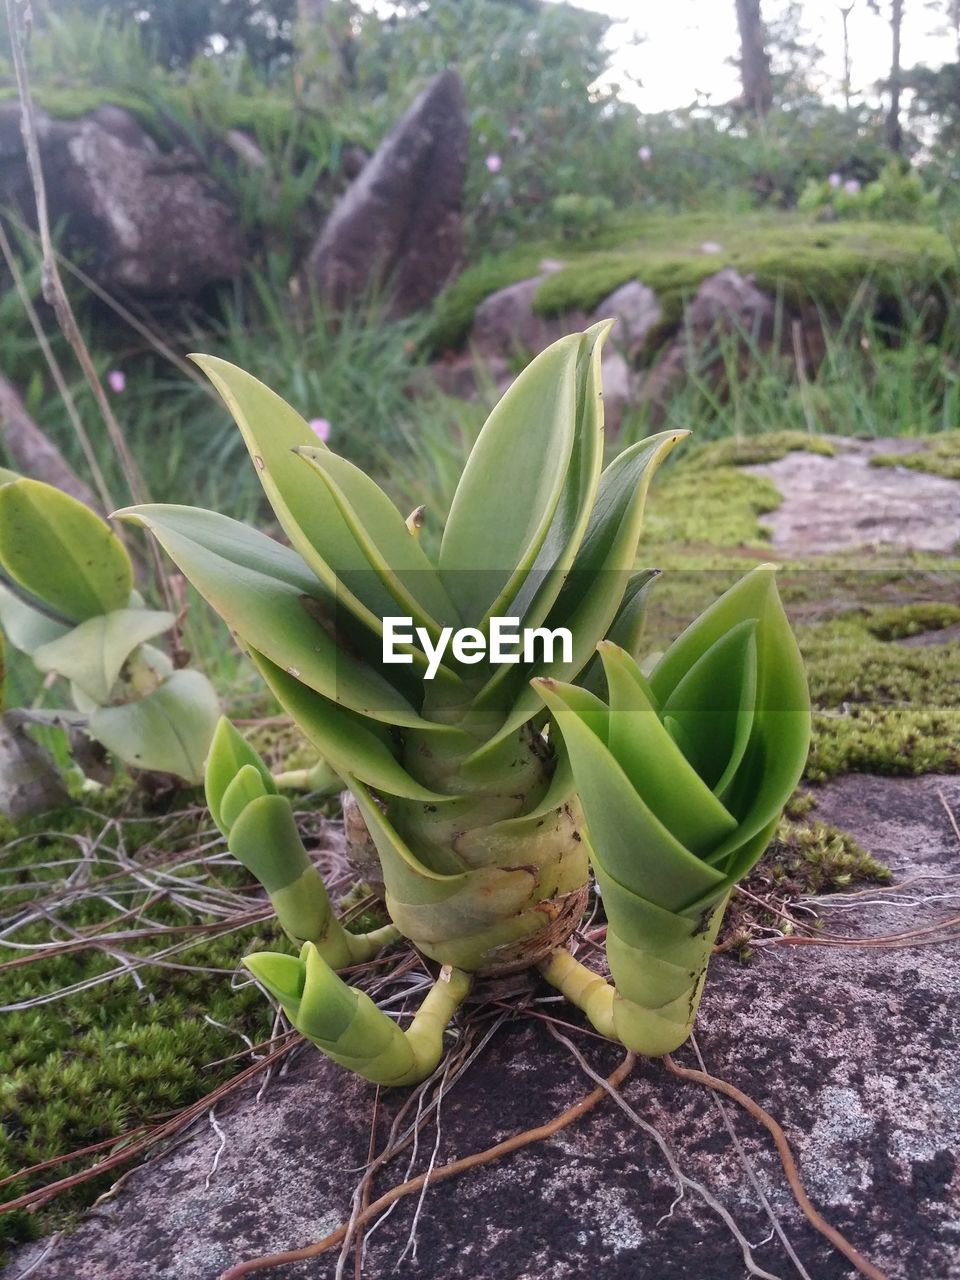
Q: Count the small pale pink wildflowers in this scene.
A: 6